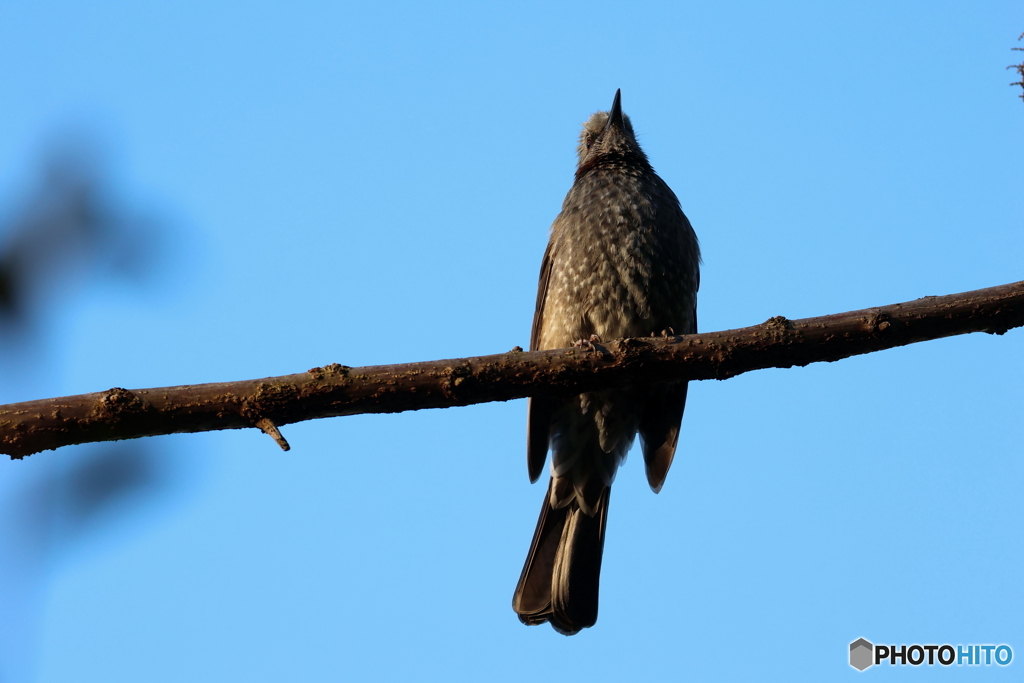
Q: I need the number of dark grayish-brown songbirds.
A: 1